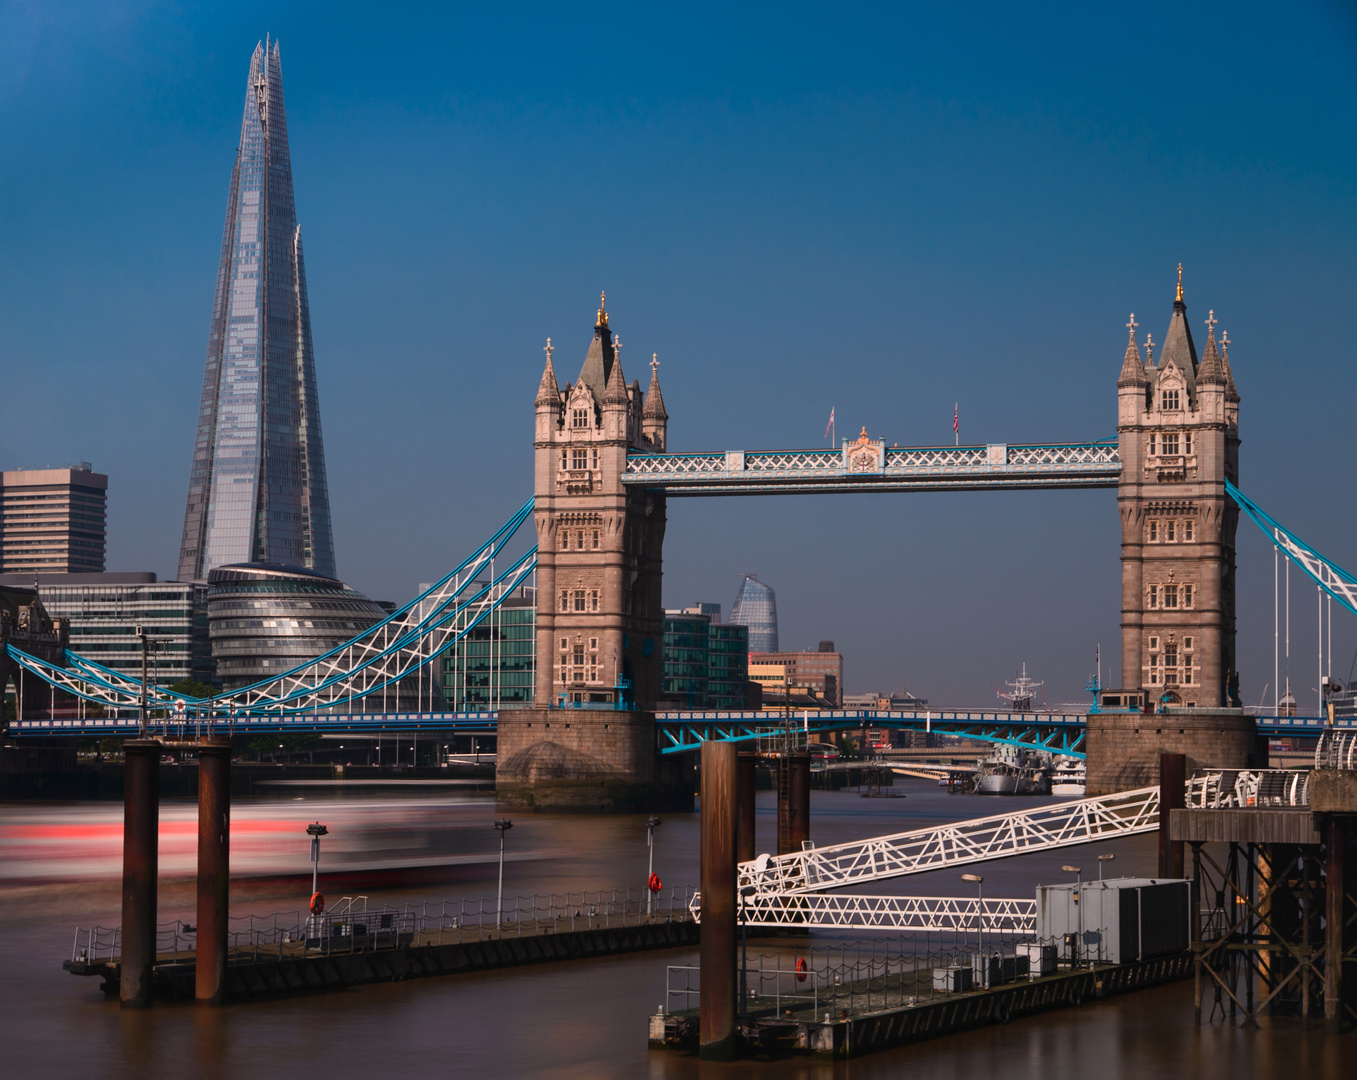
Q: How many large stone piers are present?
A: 2